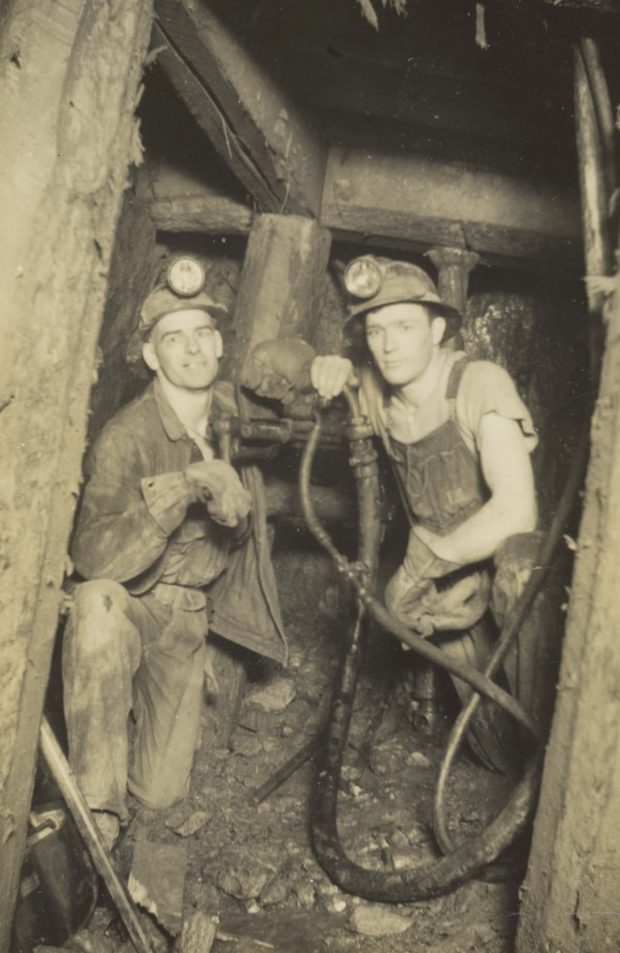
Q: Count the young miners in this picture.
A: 2